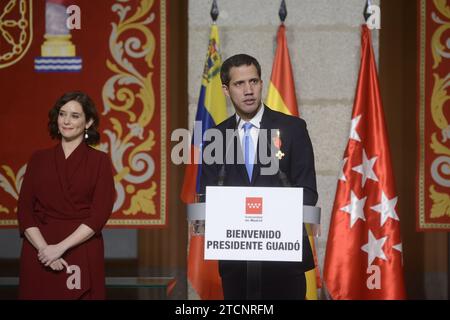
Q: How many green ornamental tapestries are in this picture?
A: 0